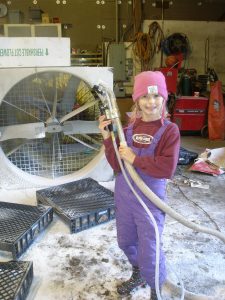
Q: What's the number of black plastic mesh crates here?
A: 3